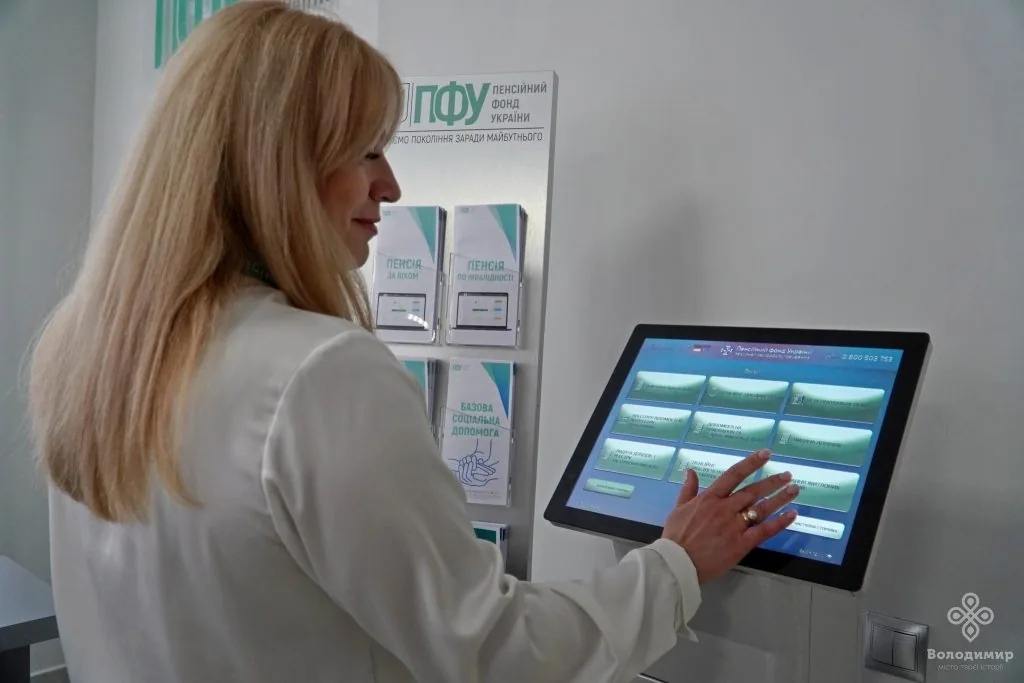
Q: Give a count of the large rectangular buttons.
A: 9